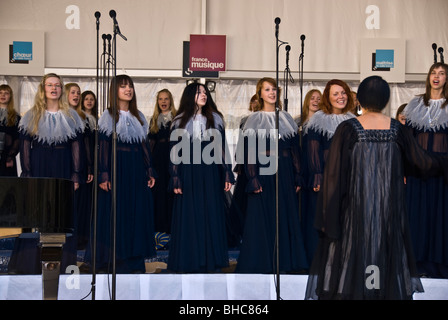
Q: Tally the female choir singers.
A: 14